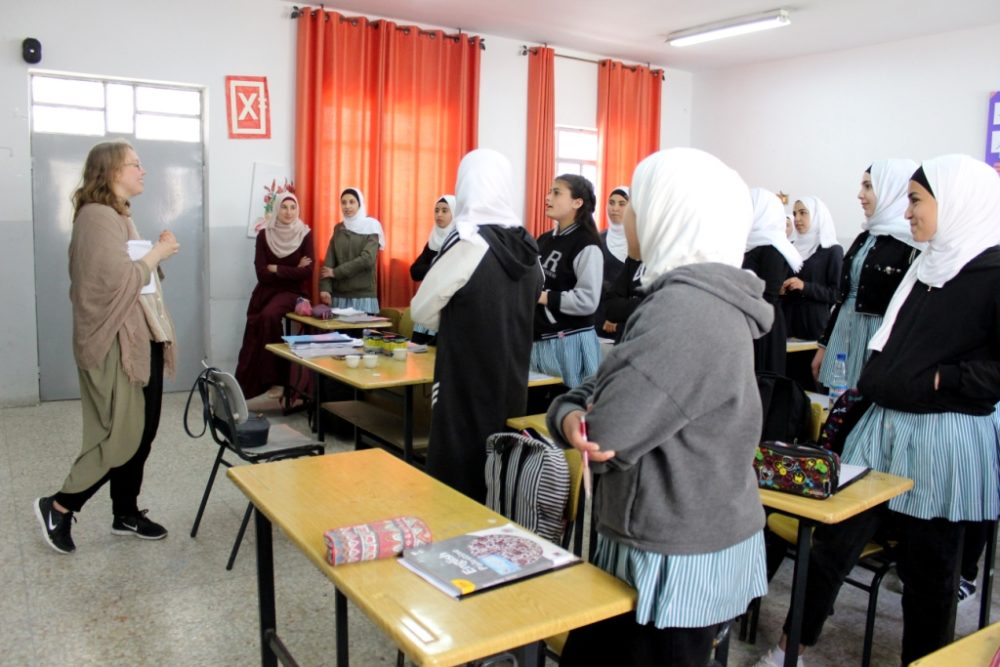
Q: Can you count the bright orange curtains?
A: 4